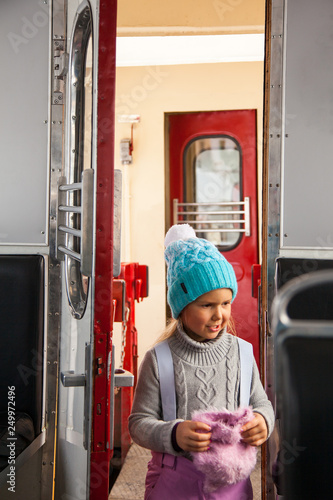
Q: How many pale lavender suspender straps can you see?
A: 2